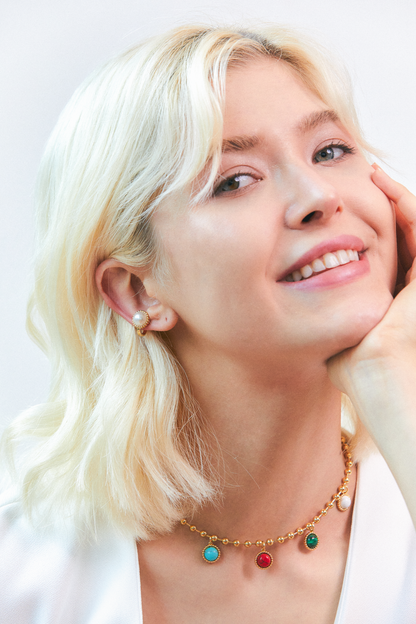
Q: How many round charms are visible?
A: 4